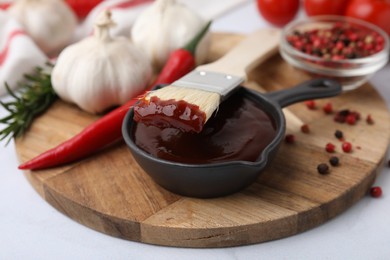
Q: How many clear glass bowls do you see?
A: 1